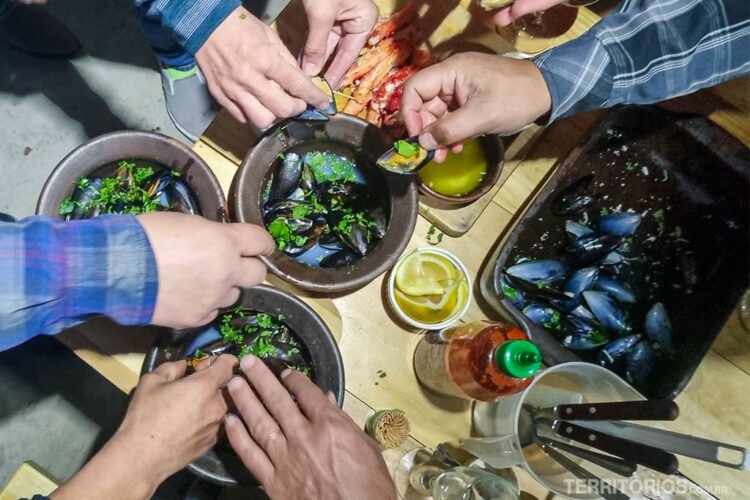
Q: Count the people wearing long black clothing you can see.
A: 0